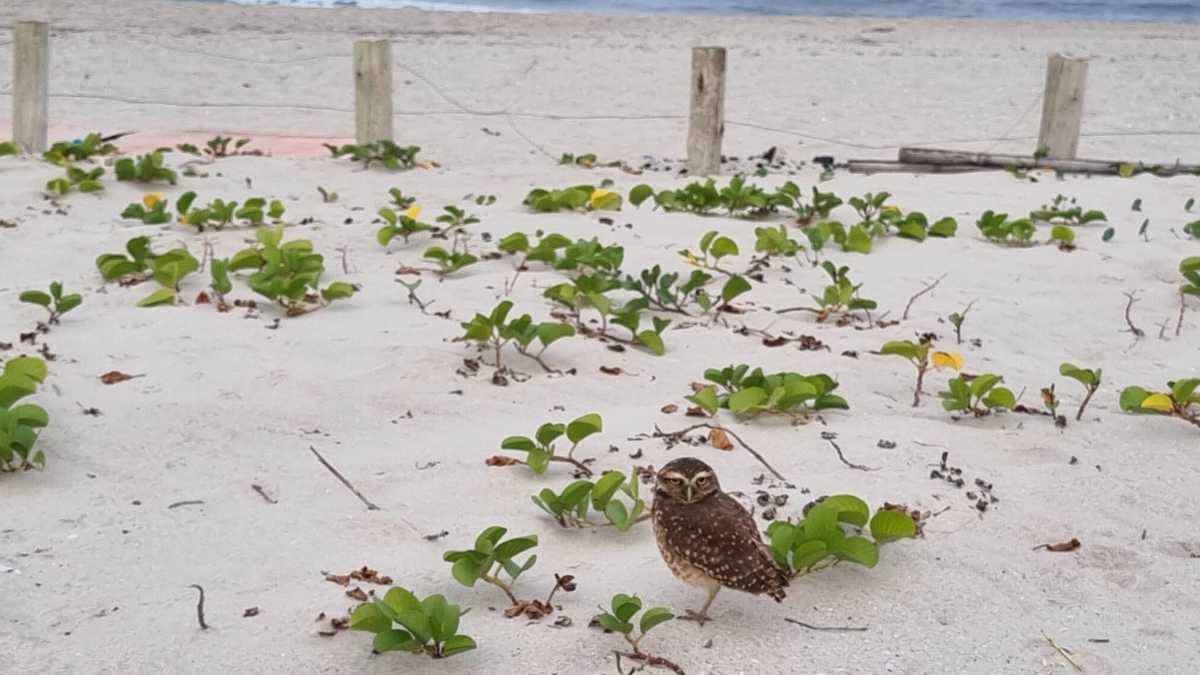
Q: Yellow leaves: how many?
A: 5